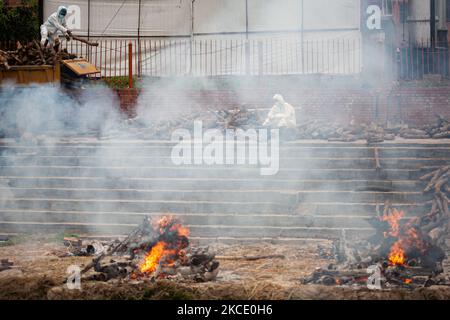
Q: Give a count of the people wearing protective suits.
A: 2